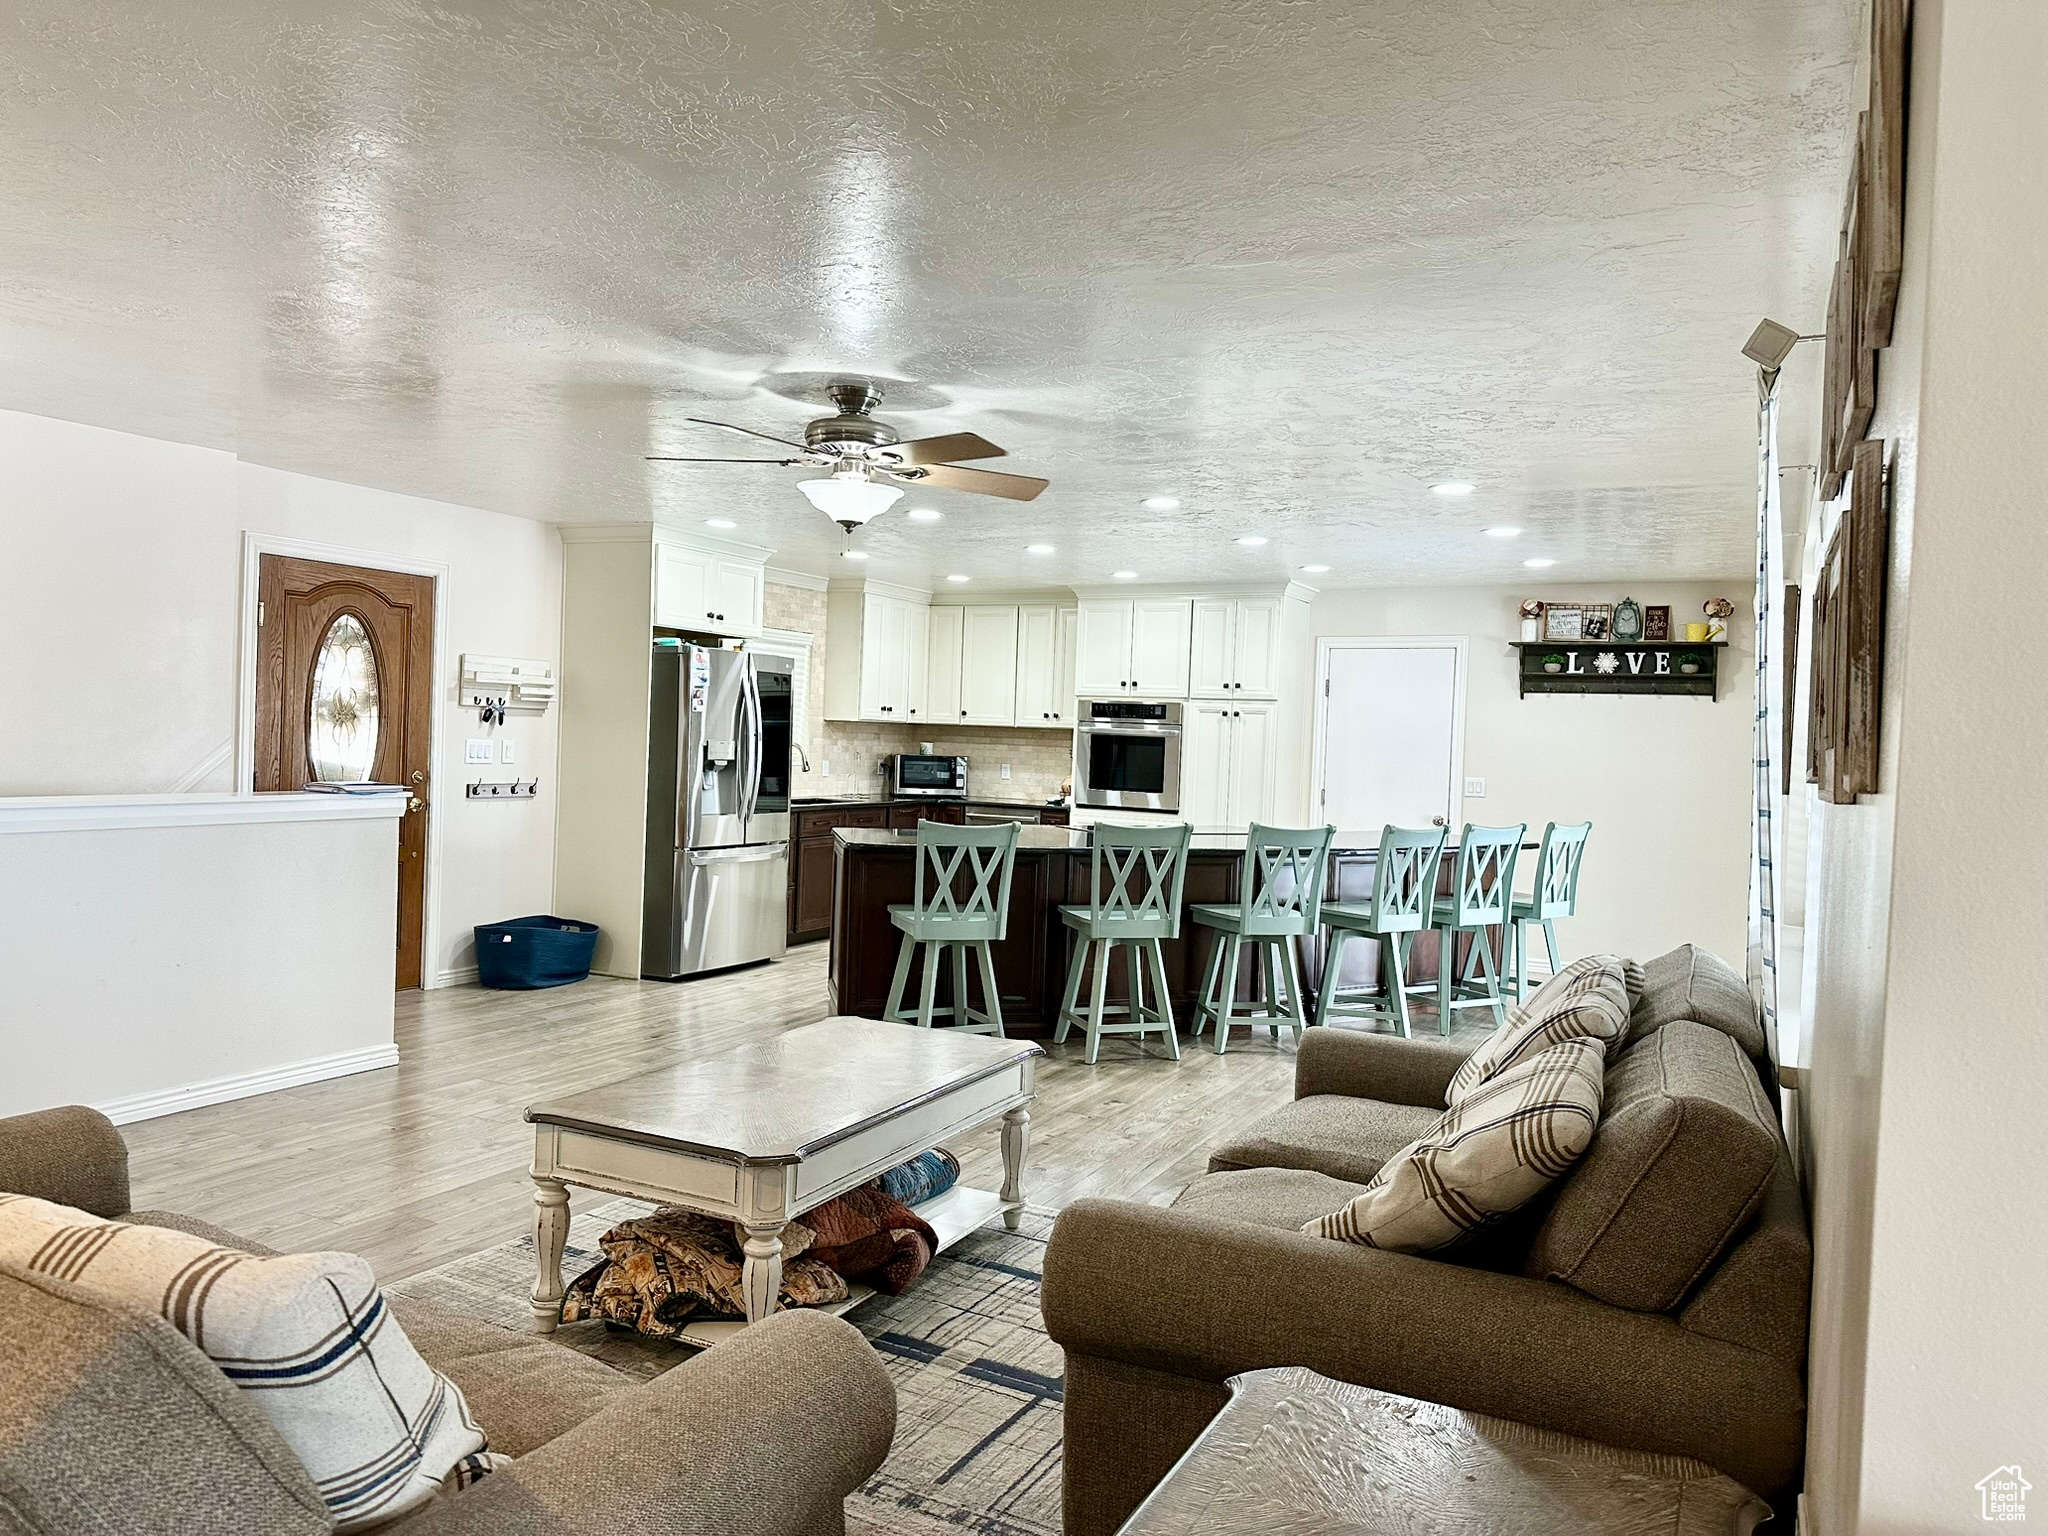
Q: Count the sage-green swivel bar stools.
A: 6